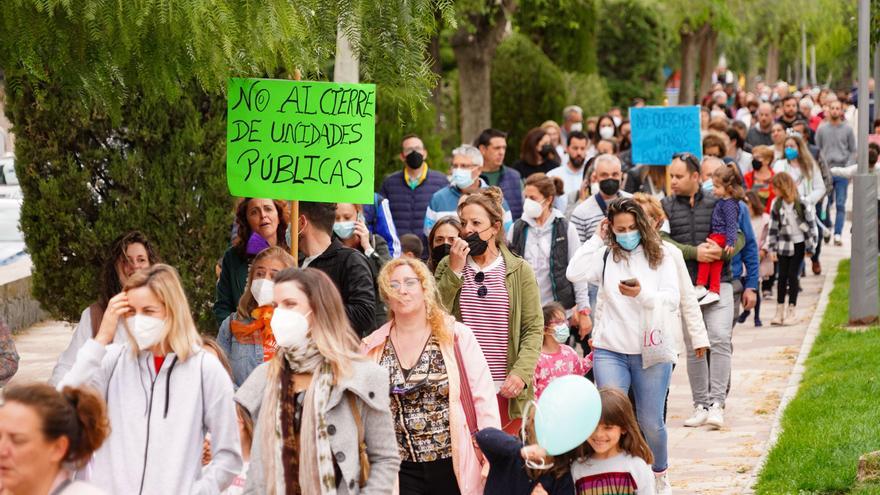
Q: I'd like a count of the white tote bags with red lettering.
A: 1